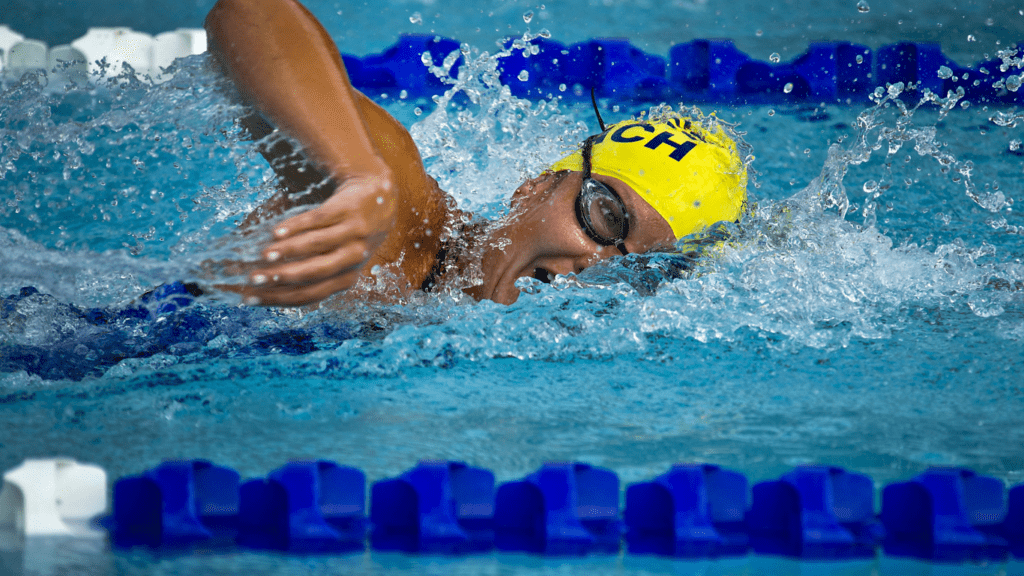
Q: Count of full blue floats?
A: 7